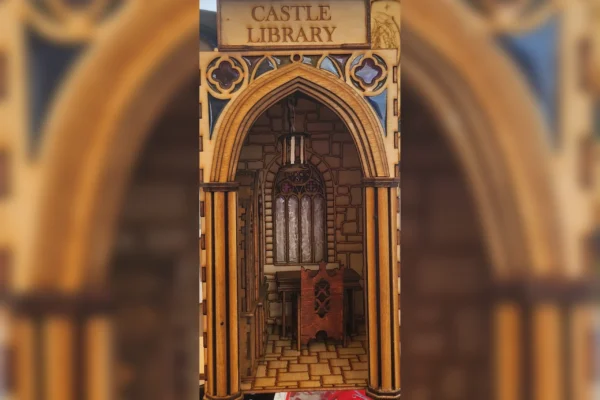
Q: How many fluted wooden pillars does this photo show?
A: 2